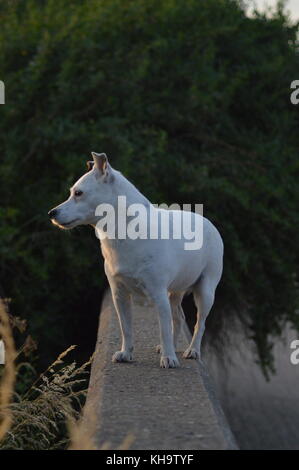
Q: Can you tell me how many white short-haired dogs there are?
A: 1